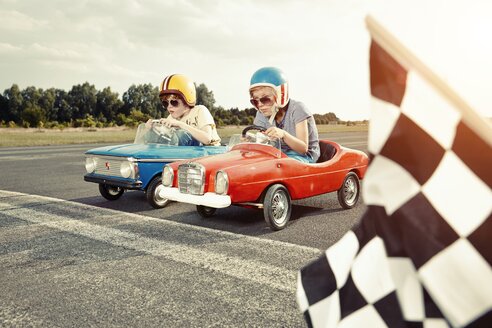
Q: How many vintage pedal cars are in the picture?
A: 2